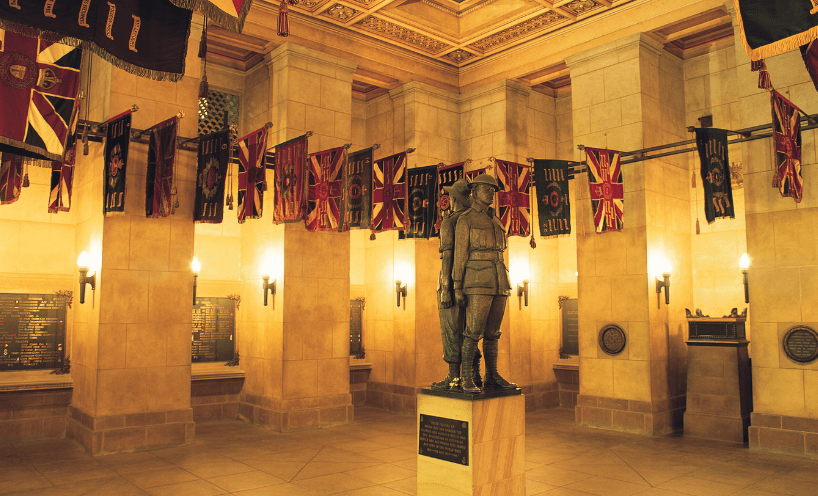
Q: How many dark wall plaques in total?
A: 6